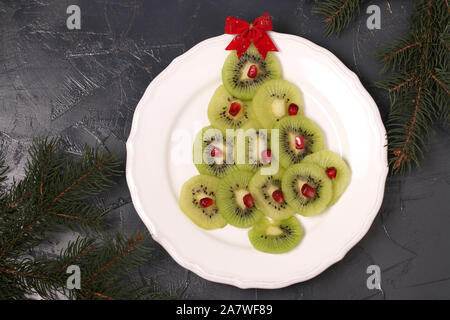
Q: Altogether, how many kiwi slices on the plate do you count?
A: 12